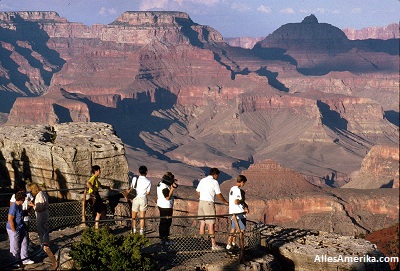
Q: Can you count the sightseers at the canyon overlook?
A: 8